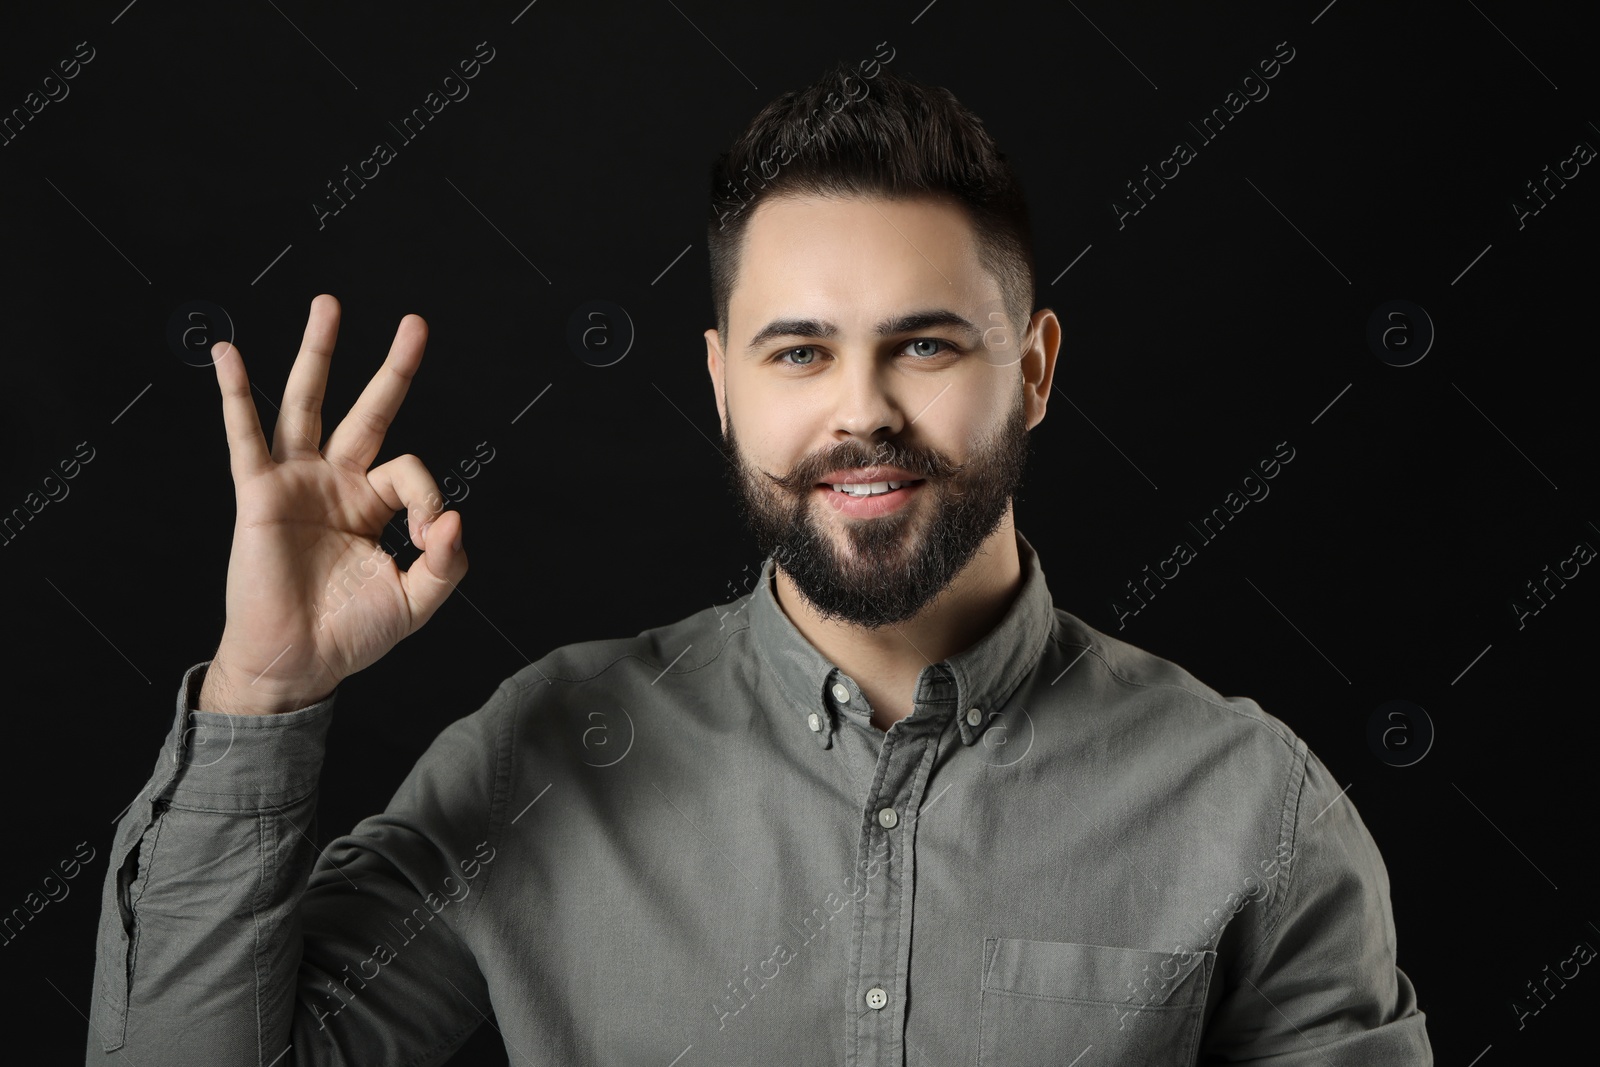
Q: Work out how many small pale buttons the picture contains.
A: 5